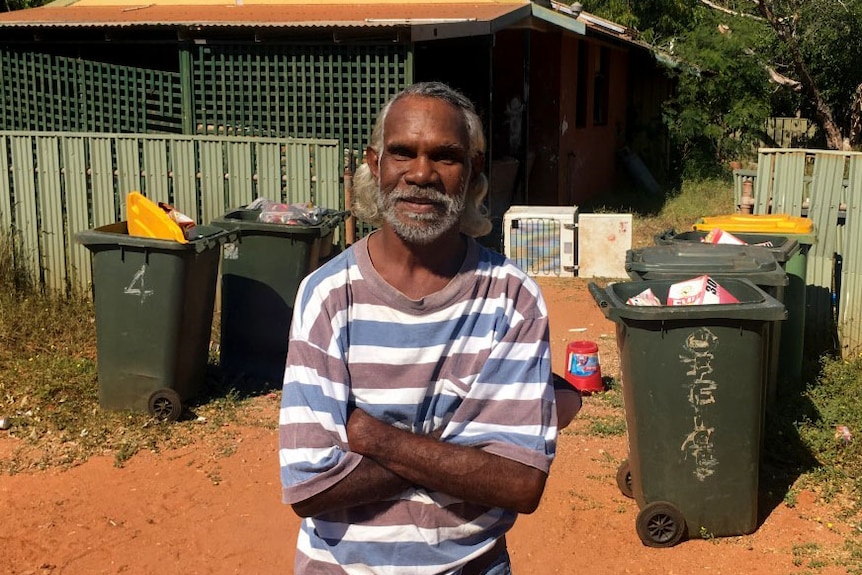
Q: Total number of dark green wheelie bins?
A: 5